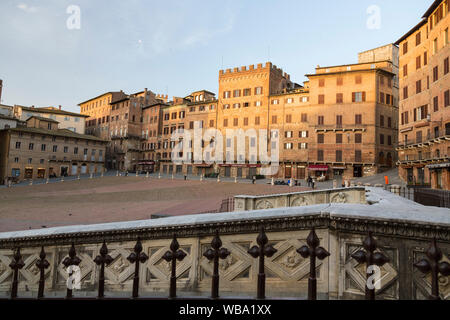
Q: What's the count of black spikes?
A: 11